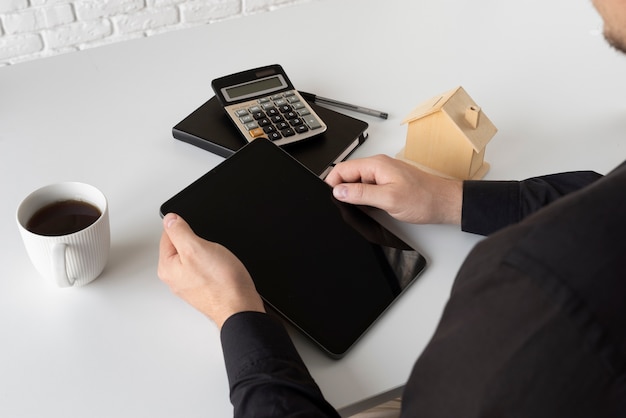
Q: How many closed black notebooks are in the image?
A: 1